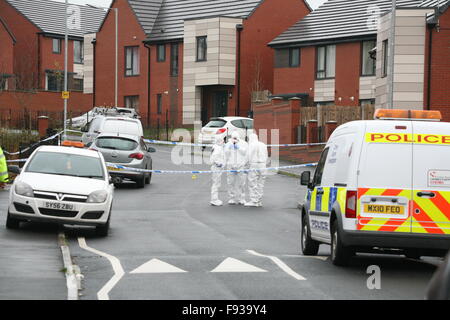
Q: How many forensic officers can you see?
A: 3